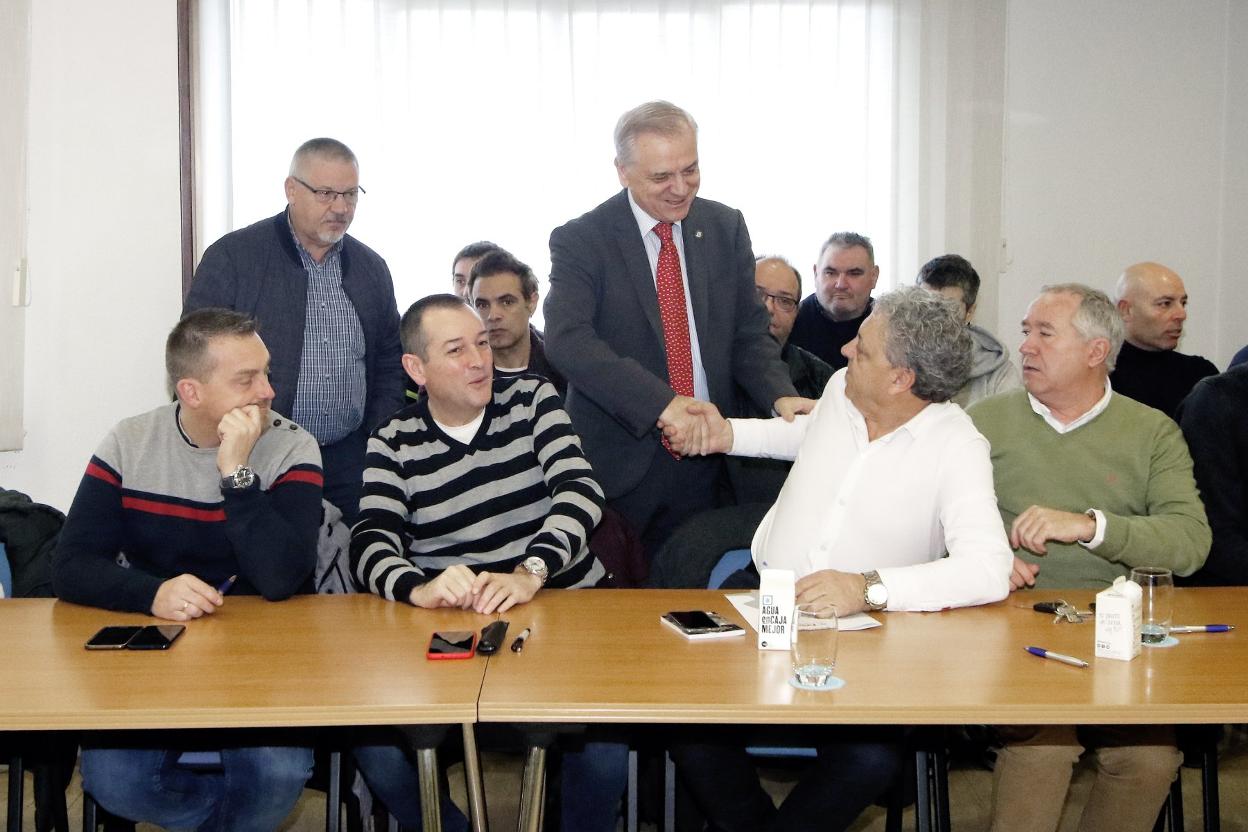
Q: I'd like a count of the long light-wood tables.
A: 2